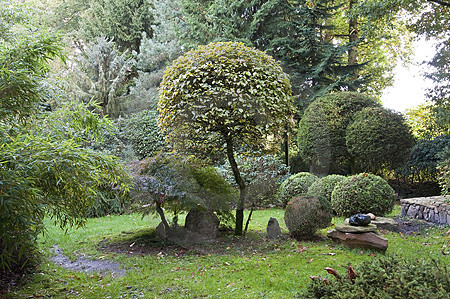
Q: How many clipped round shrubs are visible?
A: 6